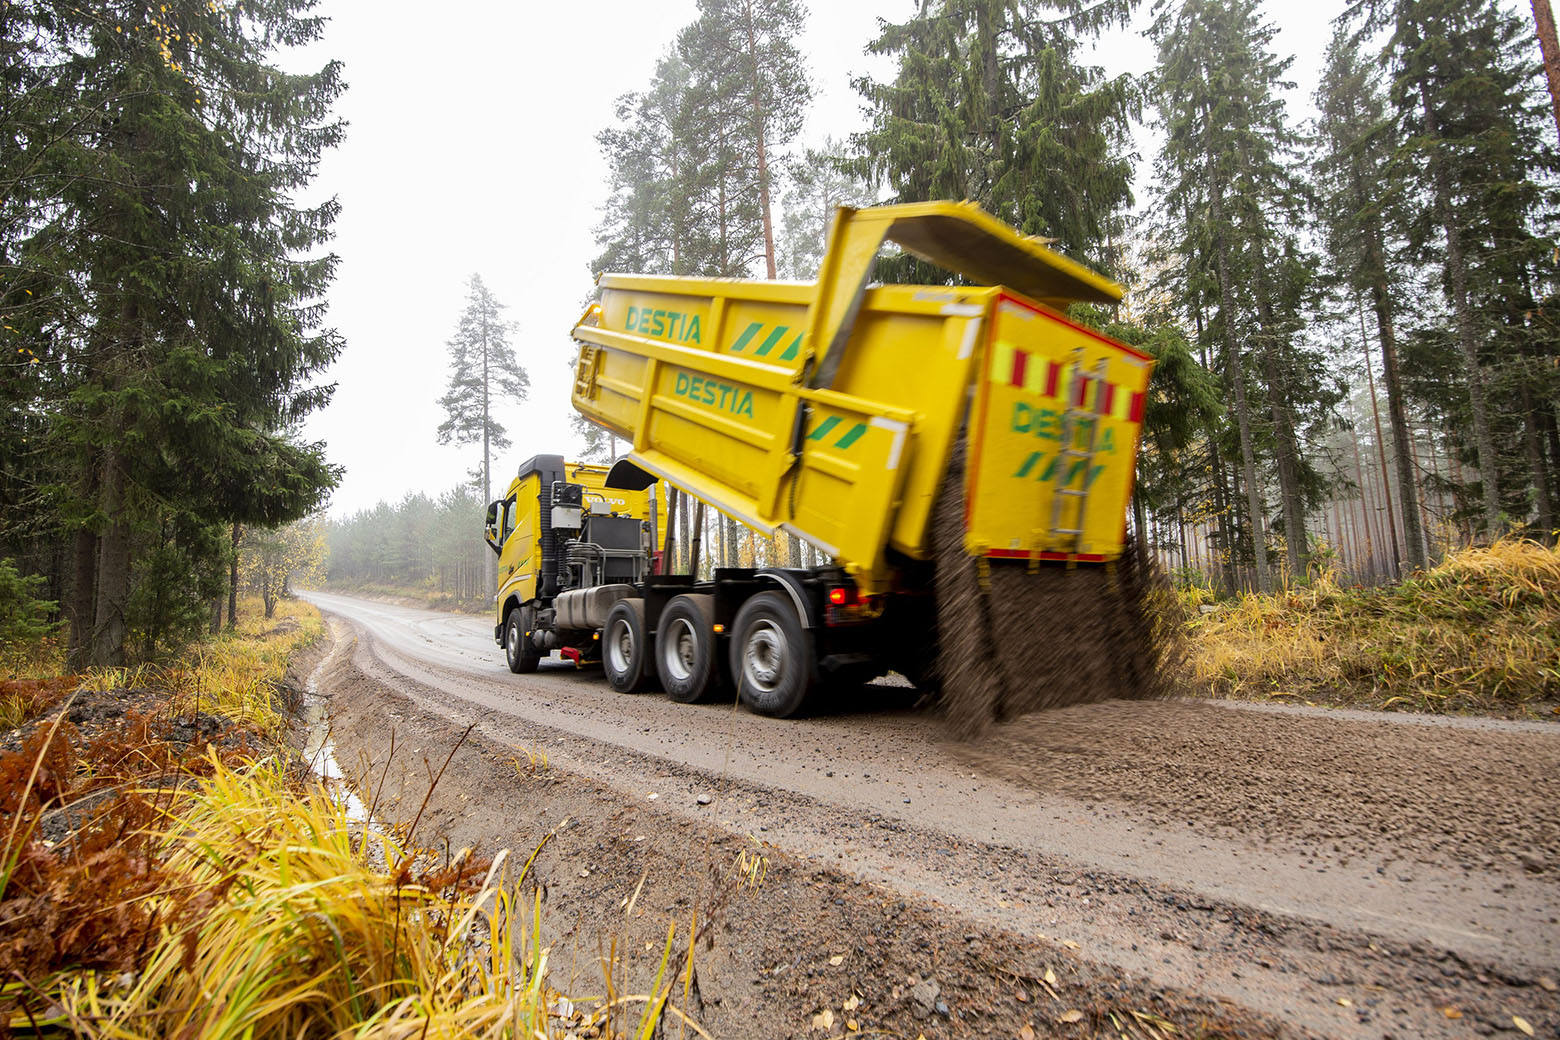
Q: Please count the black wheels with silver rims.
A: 4